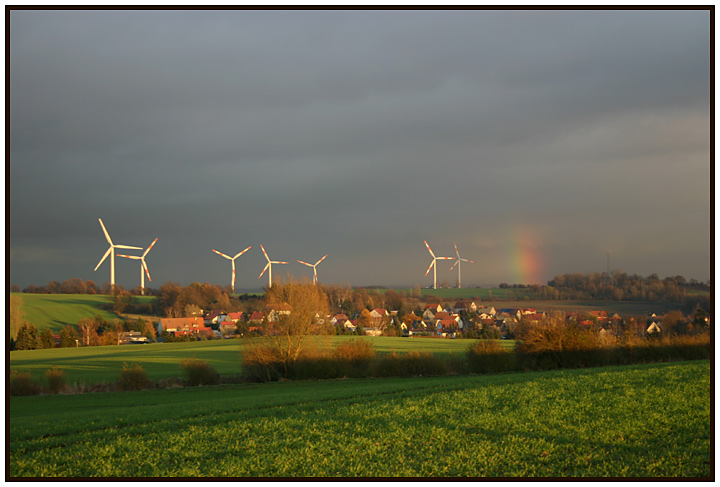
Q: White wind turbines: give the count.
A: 7